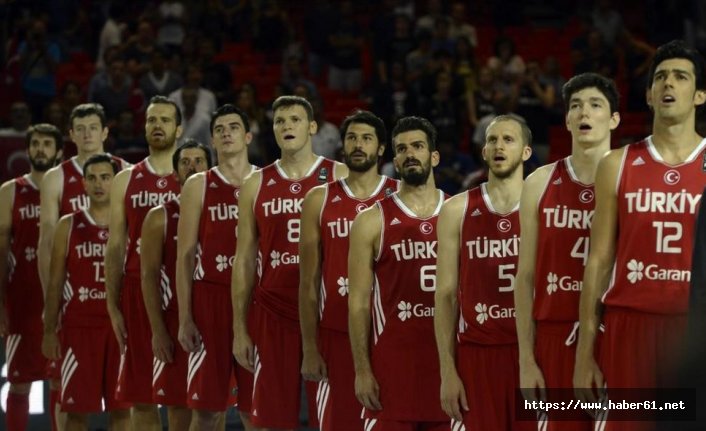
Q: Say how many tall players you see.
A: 12